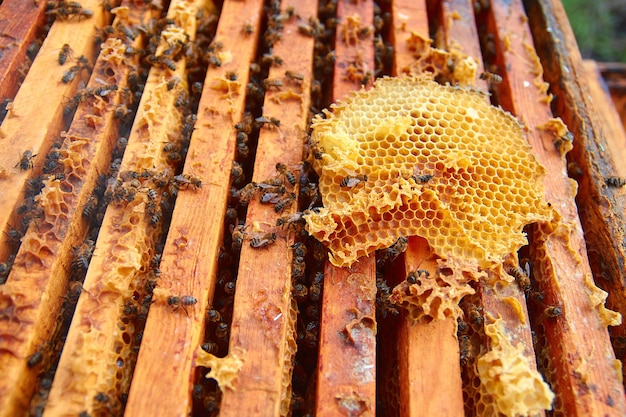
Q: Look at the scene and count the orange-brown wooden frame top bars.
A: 10